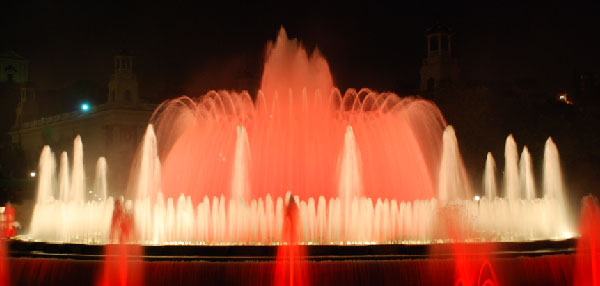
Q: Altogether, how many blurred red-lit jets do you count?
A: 5